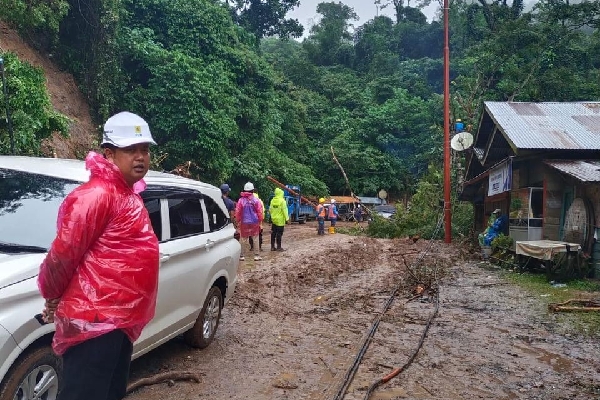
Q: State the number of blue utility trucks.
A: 1